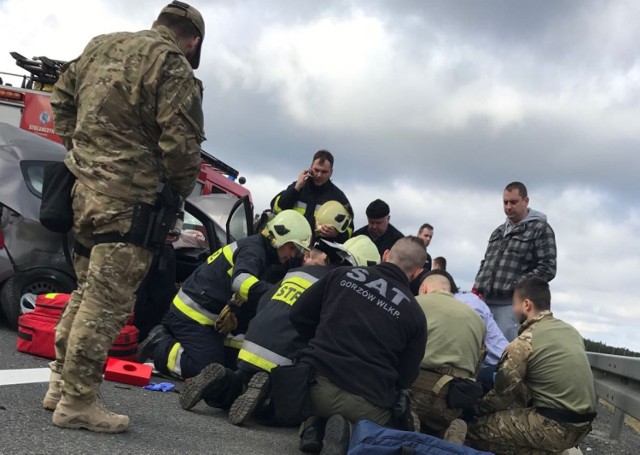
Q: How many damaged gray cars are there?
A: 1